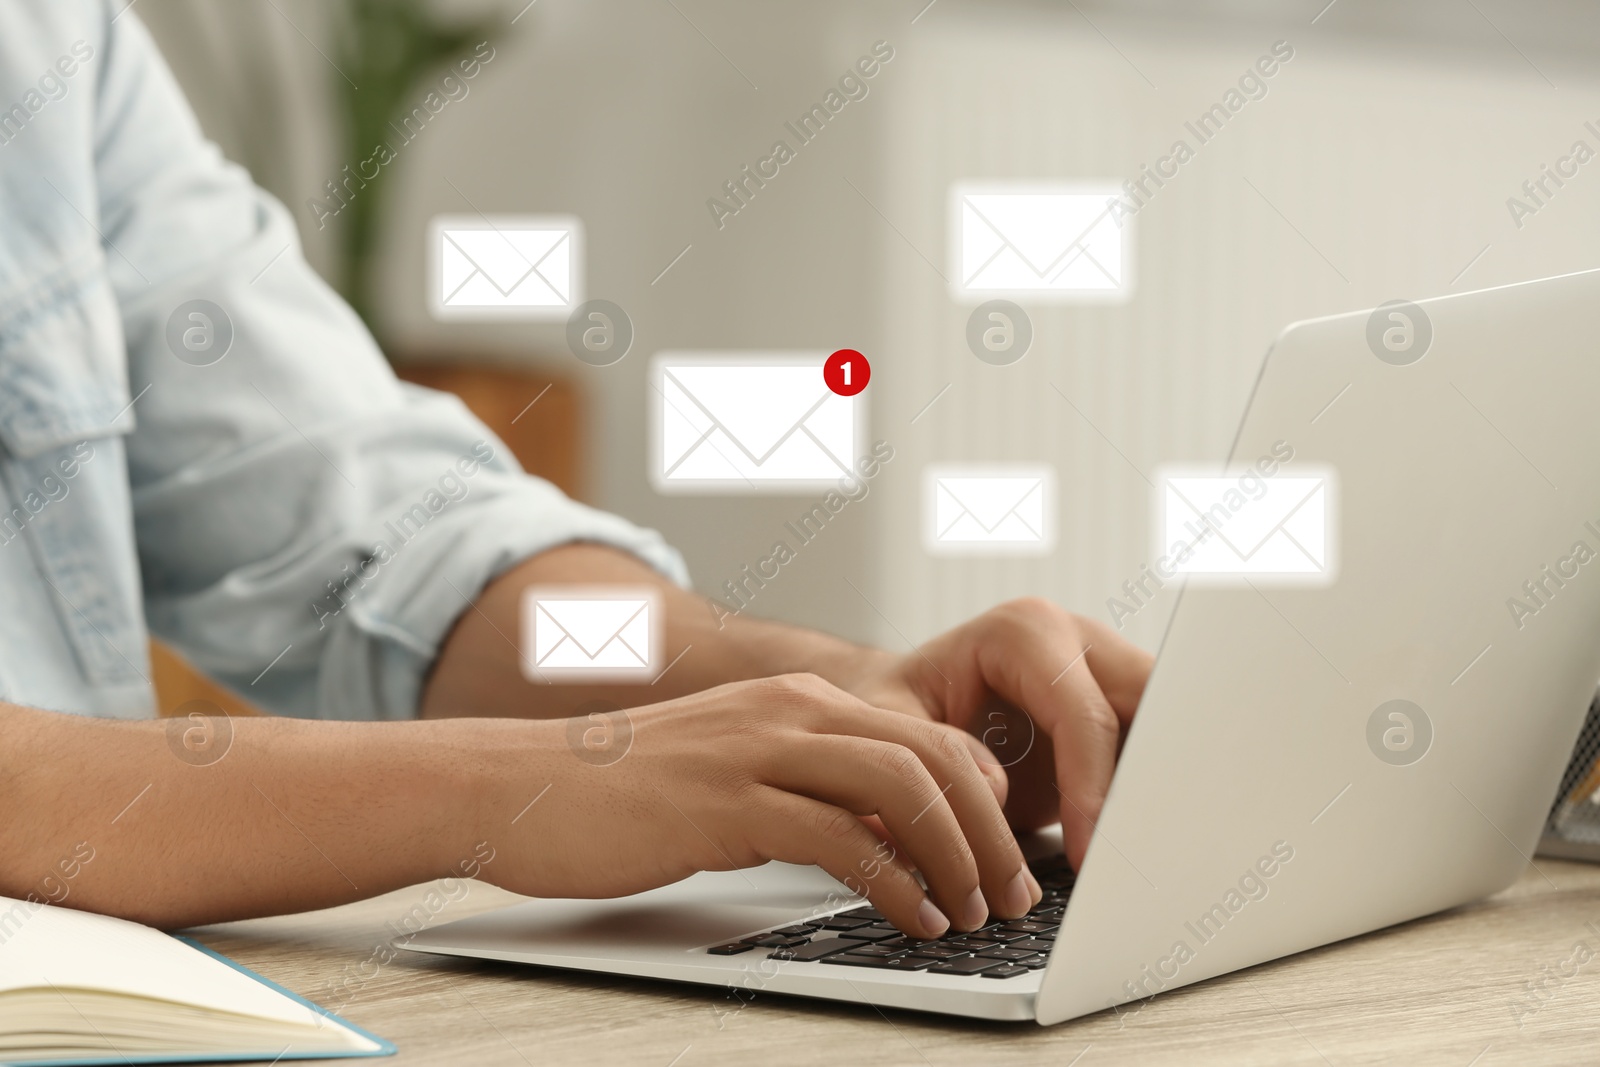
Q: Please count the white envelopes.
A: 6